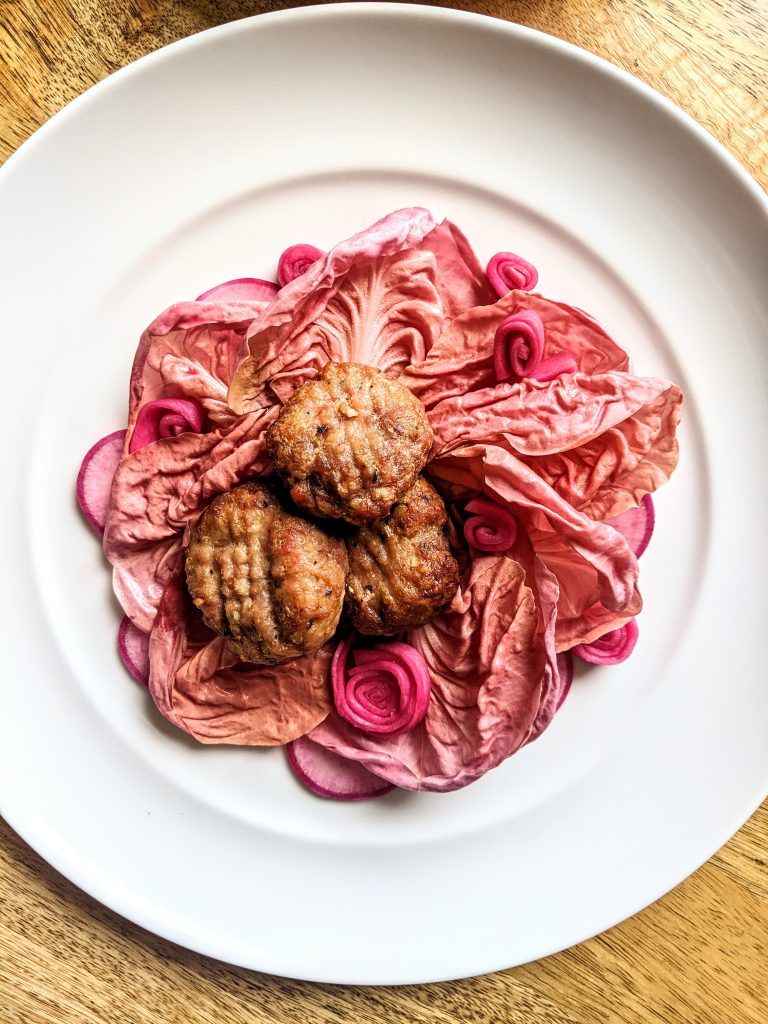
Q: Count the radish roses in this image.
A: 7